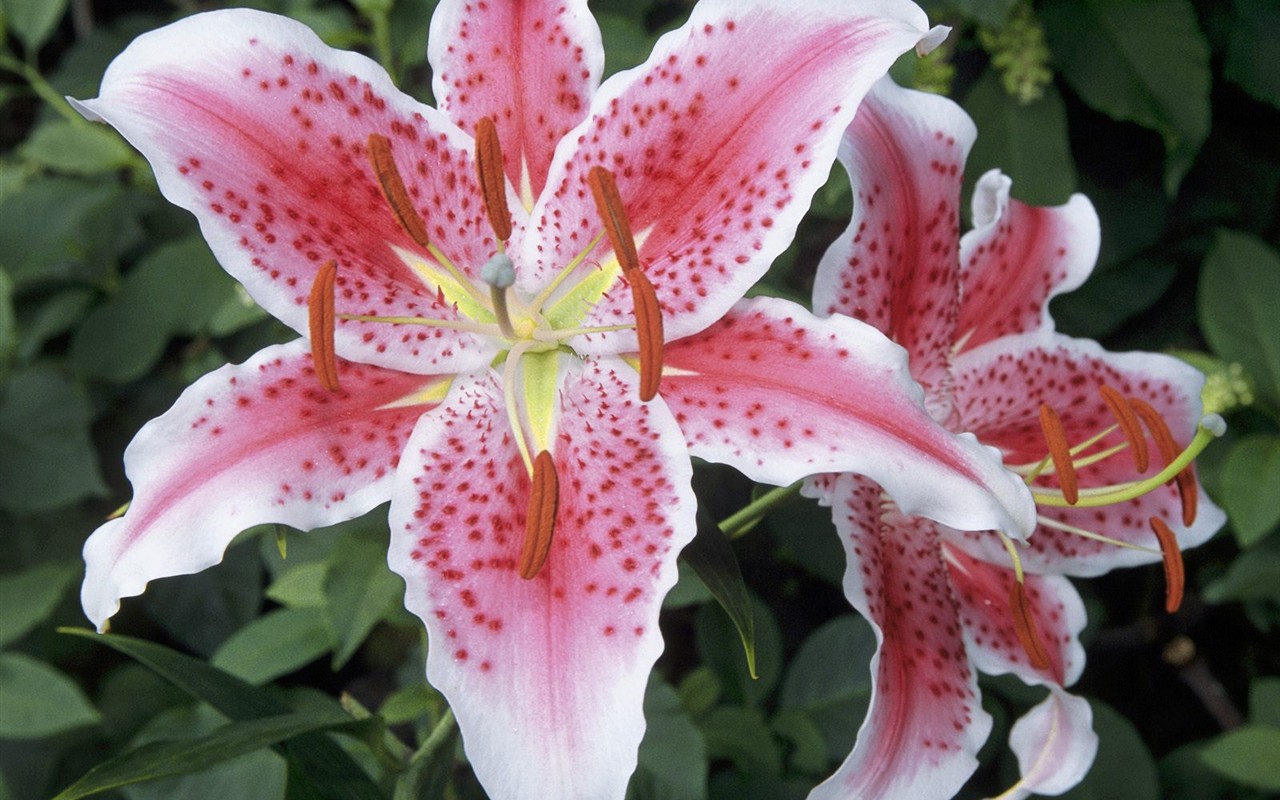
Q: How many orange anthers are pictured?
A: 12